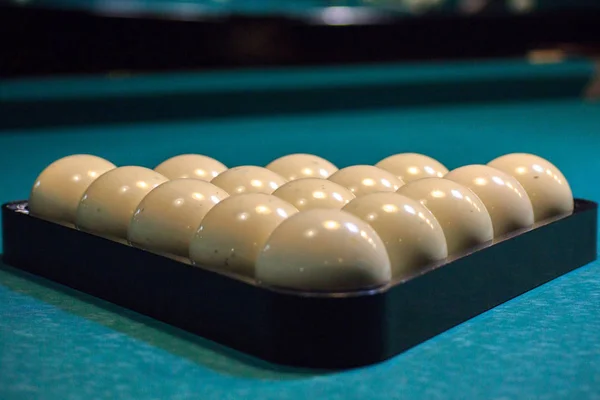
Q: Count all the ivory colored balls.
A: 15